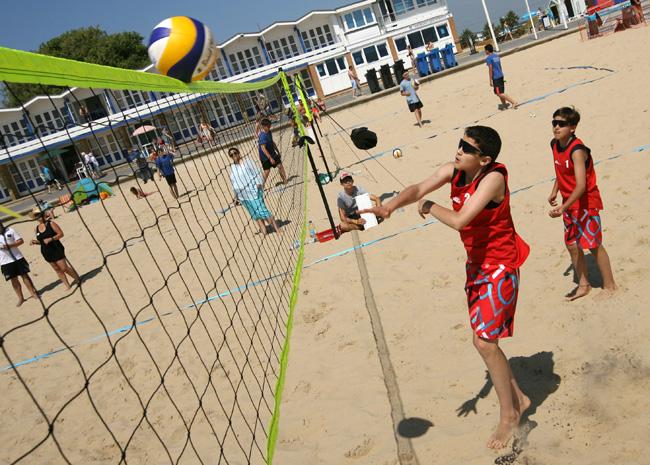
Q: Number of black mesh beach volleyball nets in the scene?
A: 1